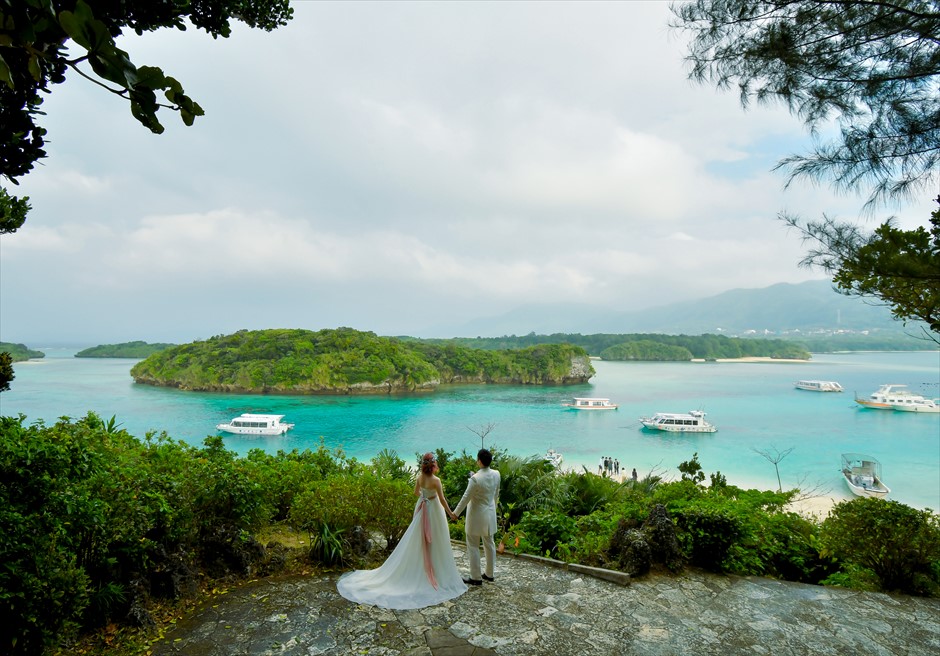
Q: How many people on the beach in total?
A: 6